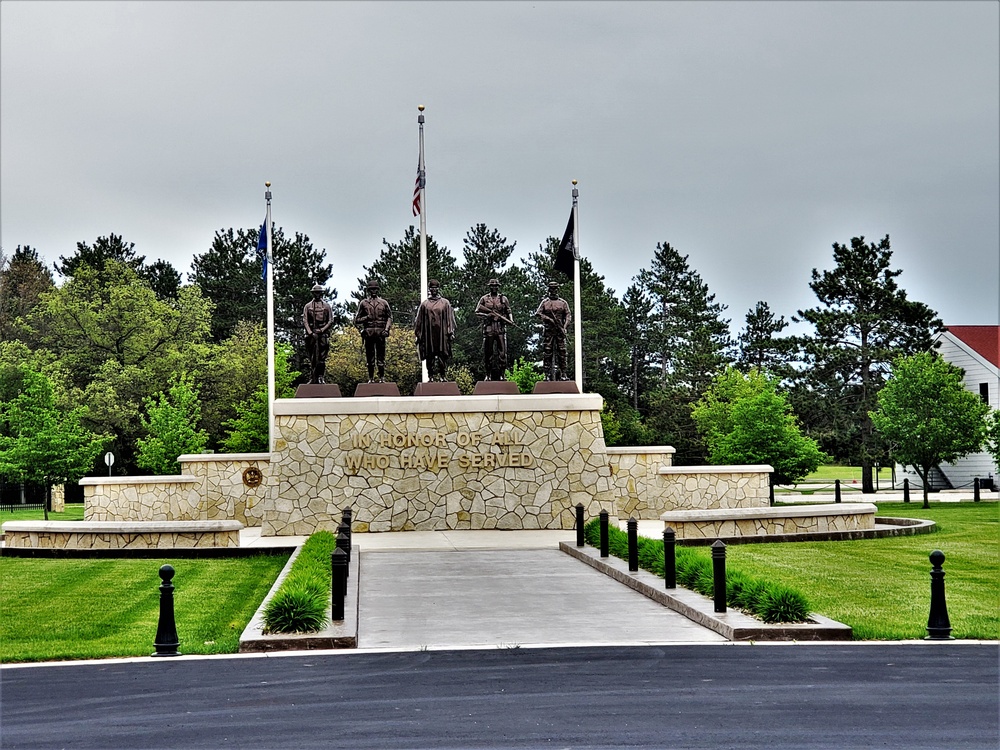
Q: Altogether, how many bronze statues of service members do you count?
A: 5